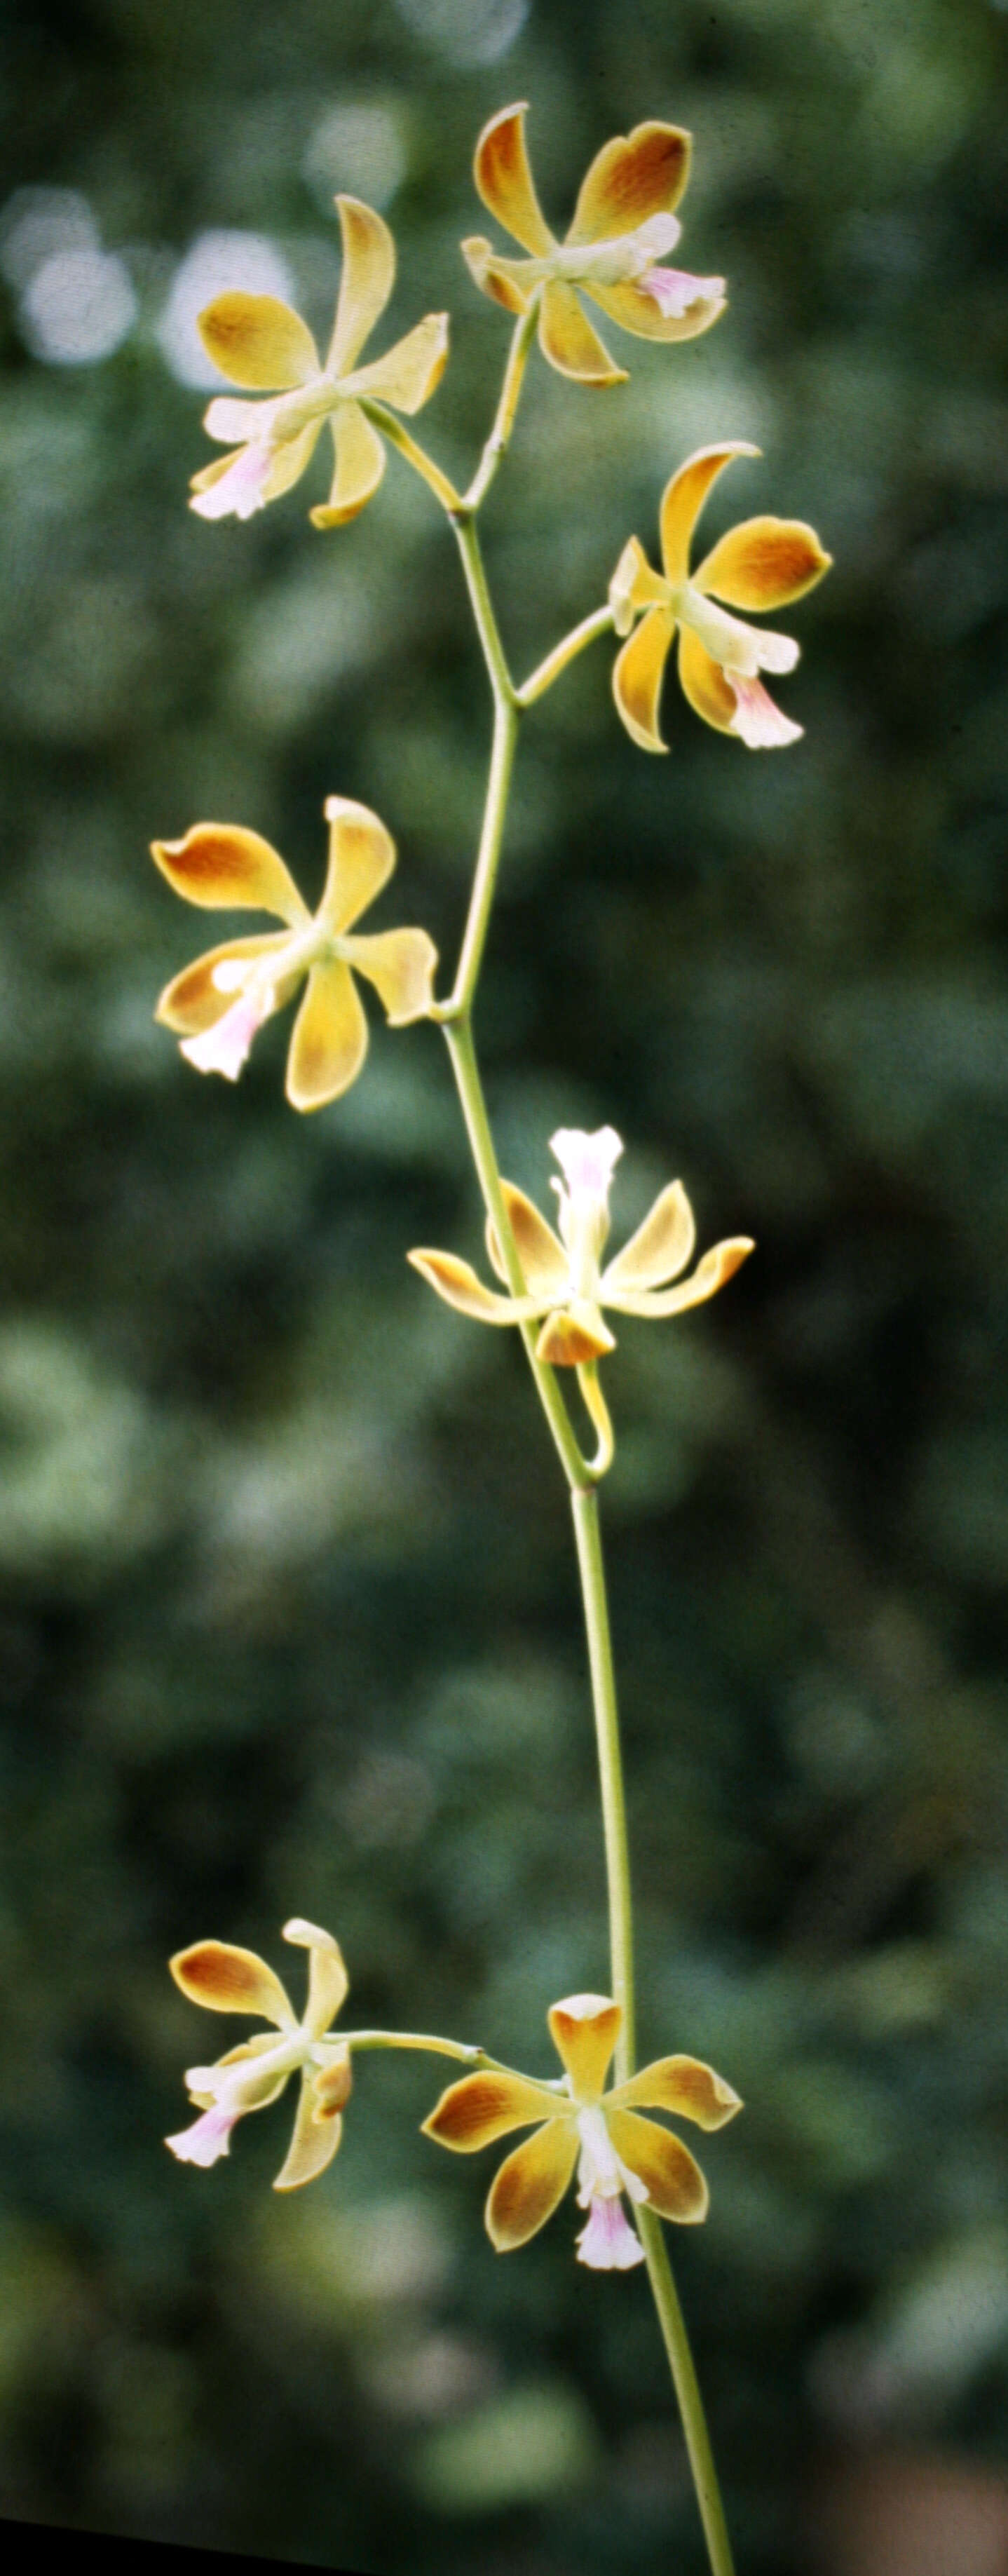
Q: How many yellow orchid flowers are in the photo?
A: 7